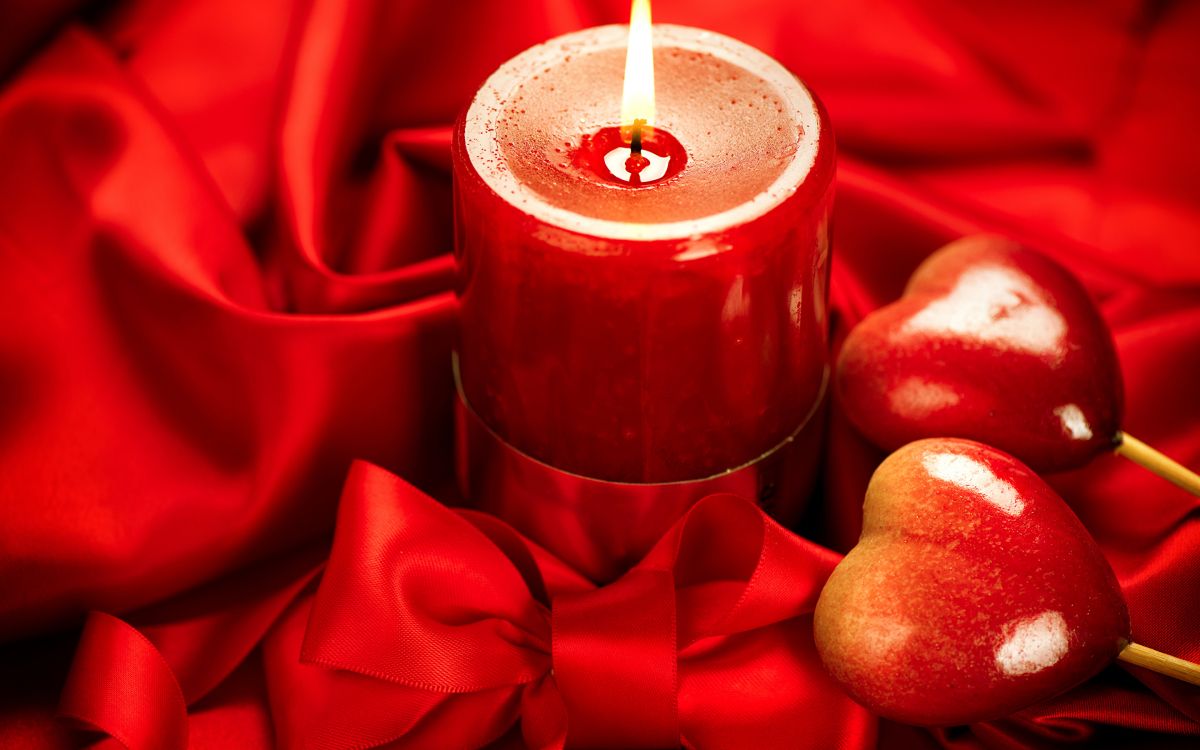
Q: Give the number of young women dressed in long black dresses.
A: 0